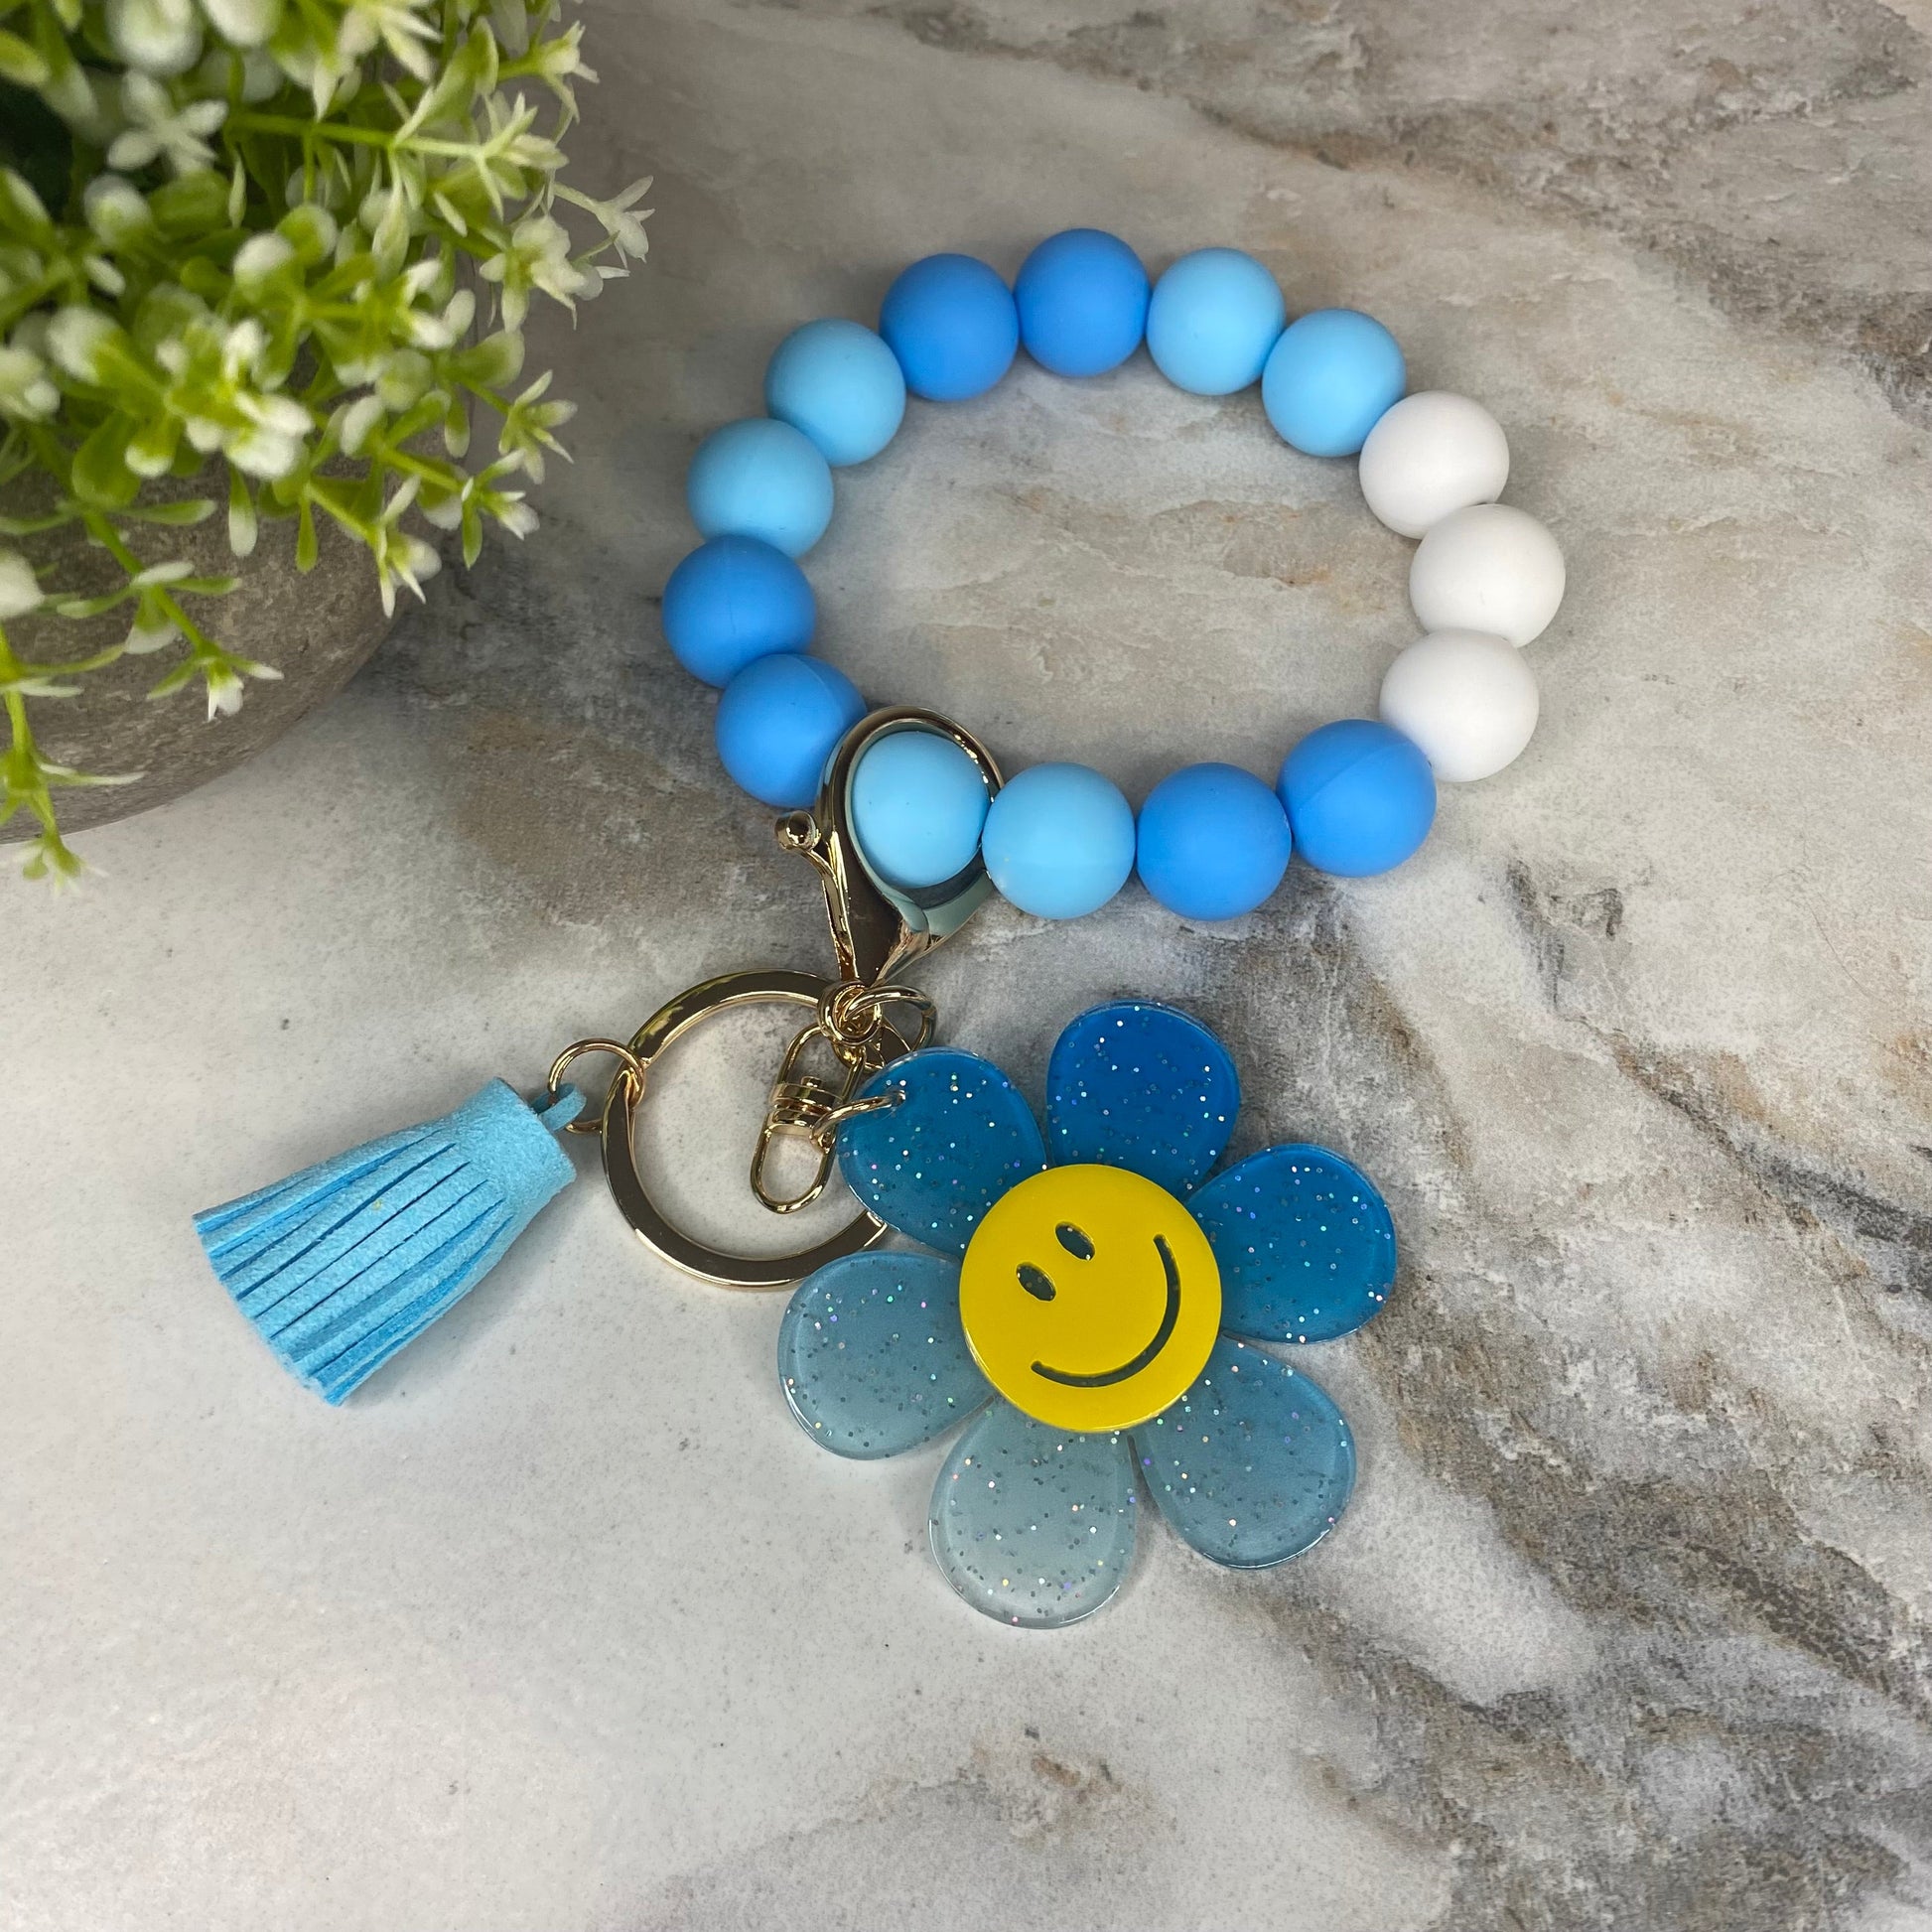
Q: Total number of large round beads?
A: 15